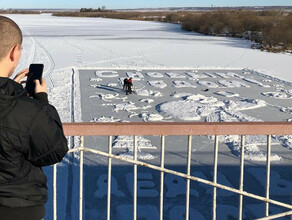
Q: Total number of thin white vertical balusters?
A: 9